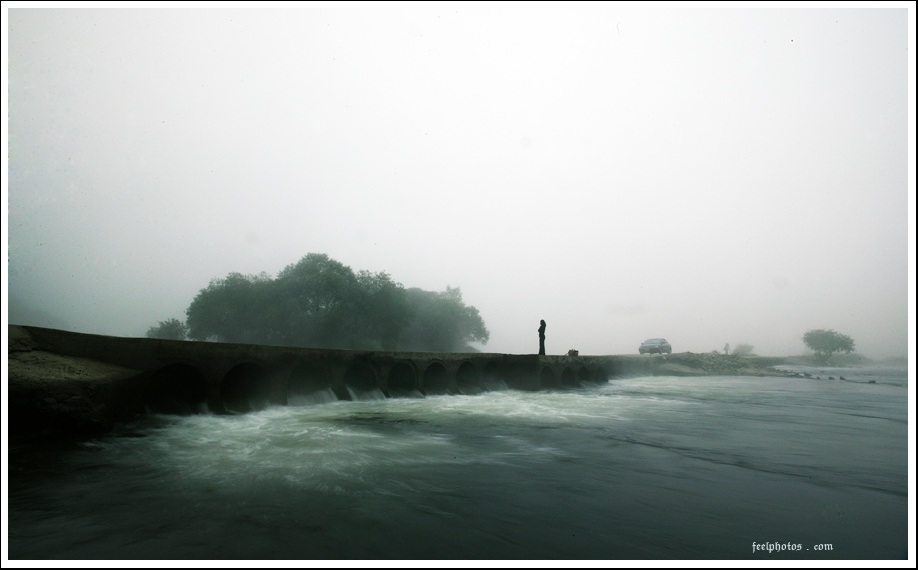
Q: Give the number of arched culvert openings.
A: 12